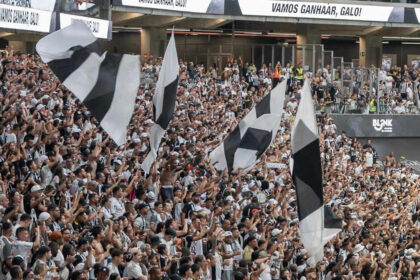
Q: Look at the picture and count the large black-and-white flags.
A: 4